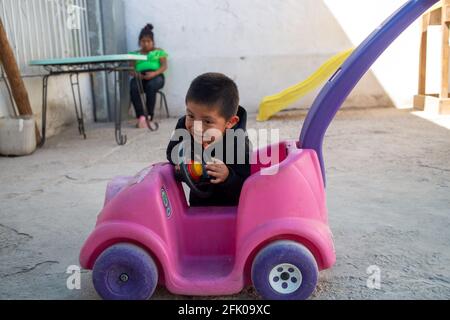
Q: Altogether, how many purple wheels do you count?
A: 2